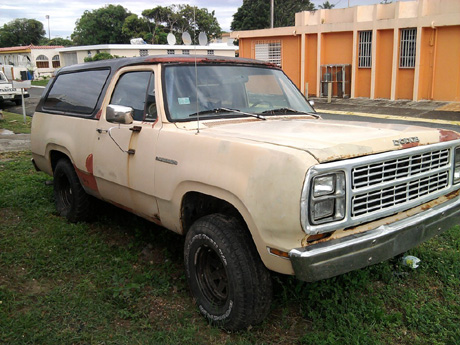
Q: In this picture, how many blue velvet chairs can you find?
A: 0